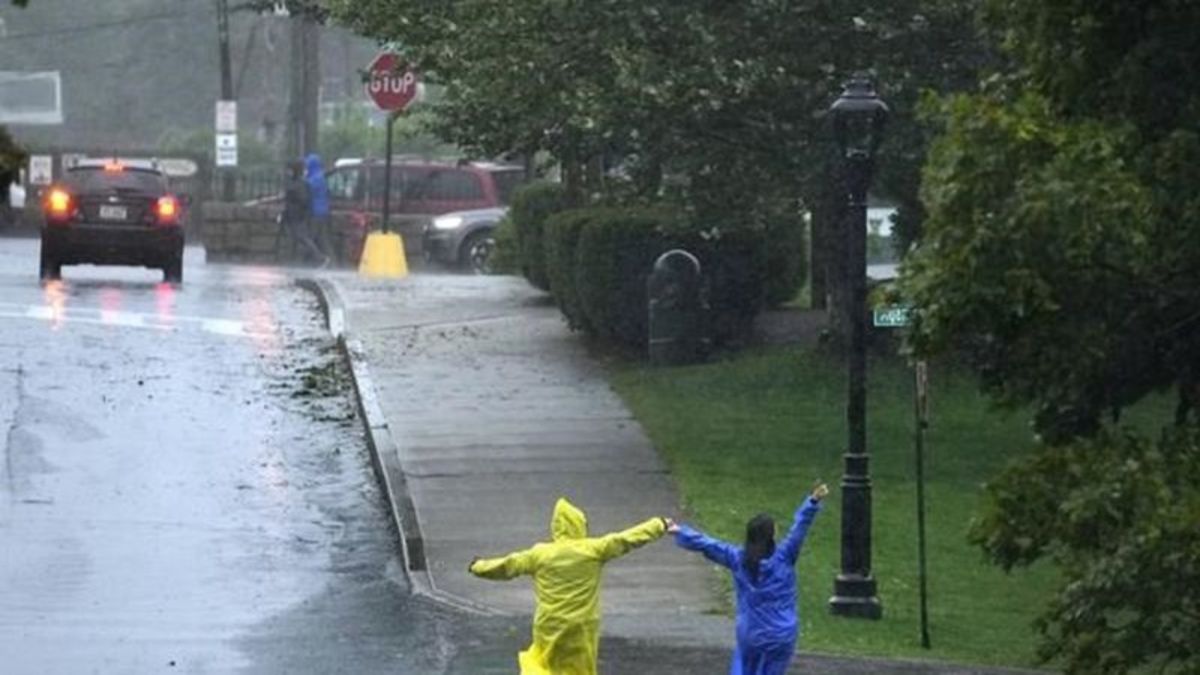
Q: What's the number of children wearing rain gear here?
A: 2